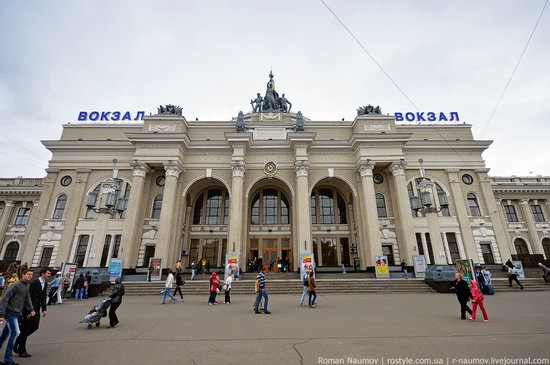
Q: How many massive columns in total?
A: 6